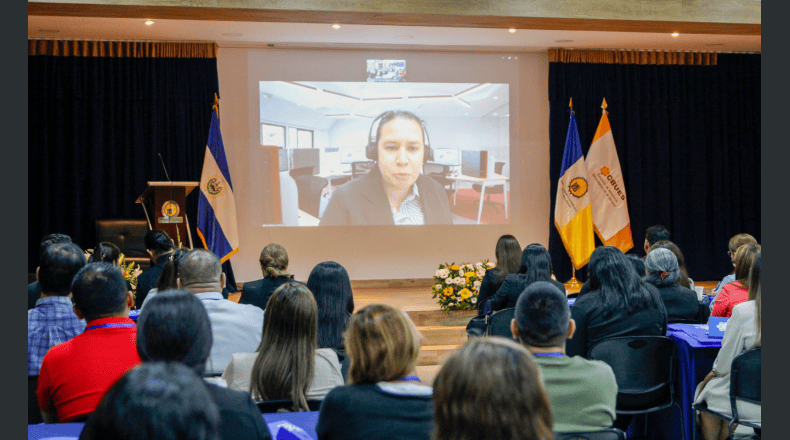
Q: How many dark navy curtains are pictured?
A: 2